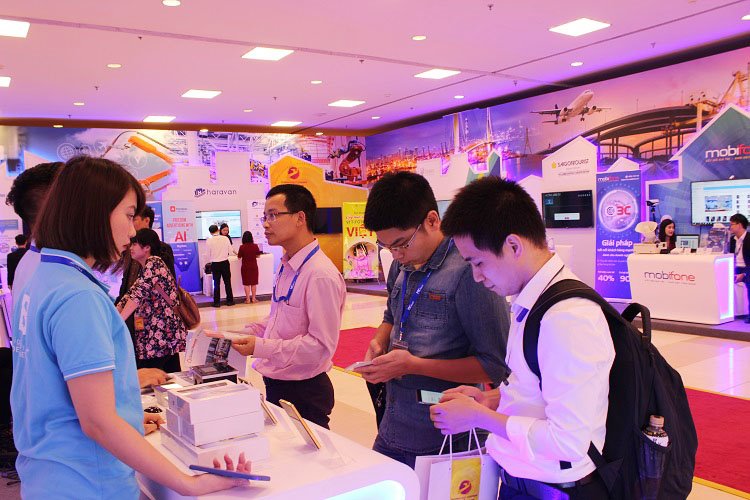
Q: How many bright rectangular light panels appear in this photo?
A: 9